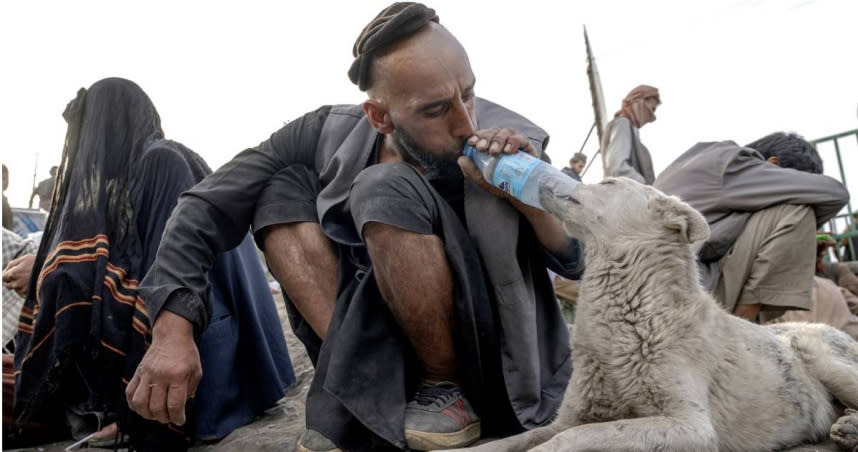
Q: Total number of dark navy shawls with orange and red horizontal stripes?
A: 1